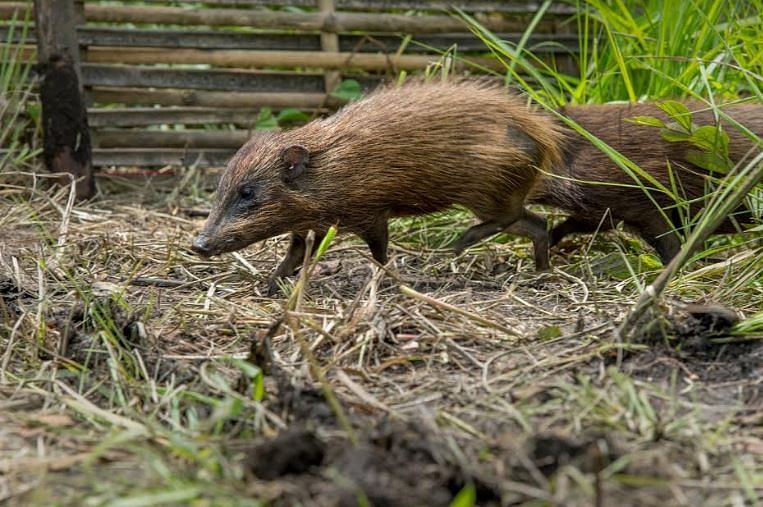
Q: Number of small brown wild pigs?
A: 2